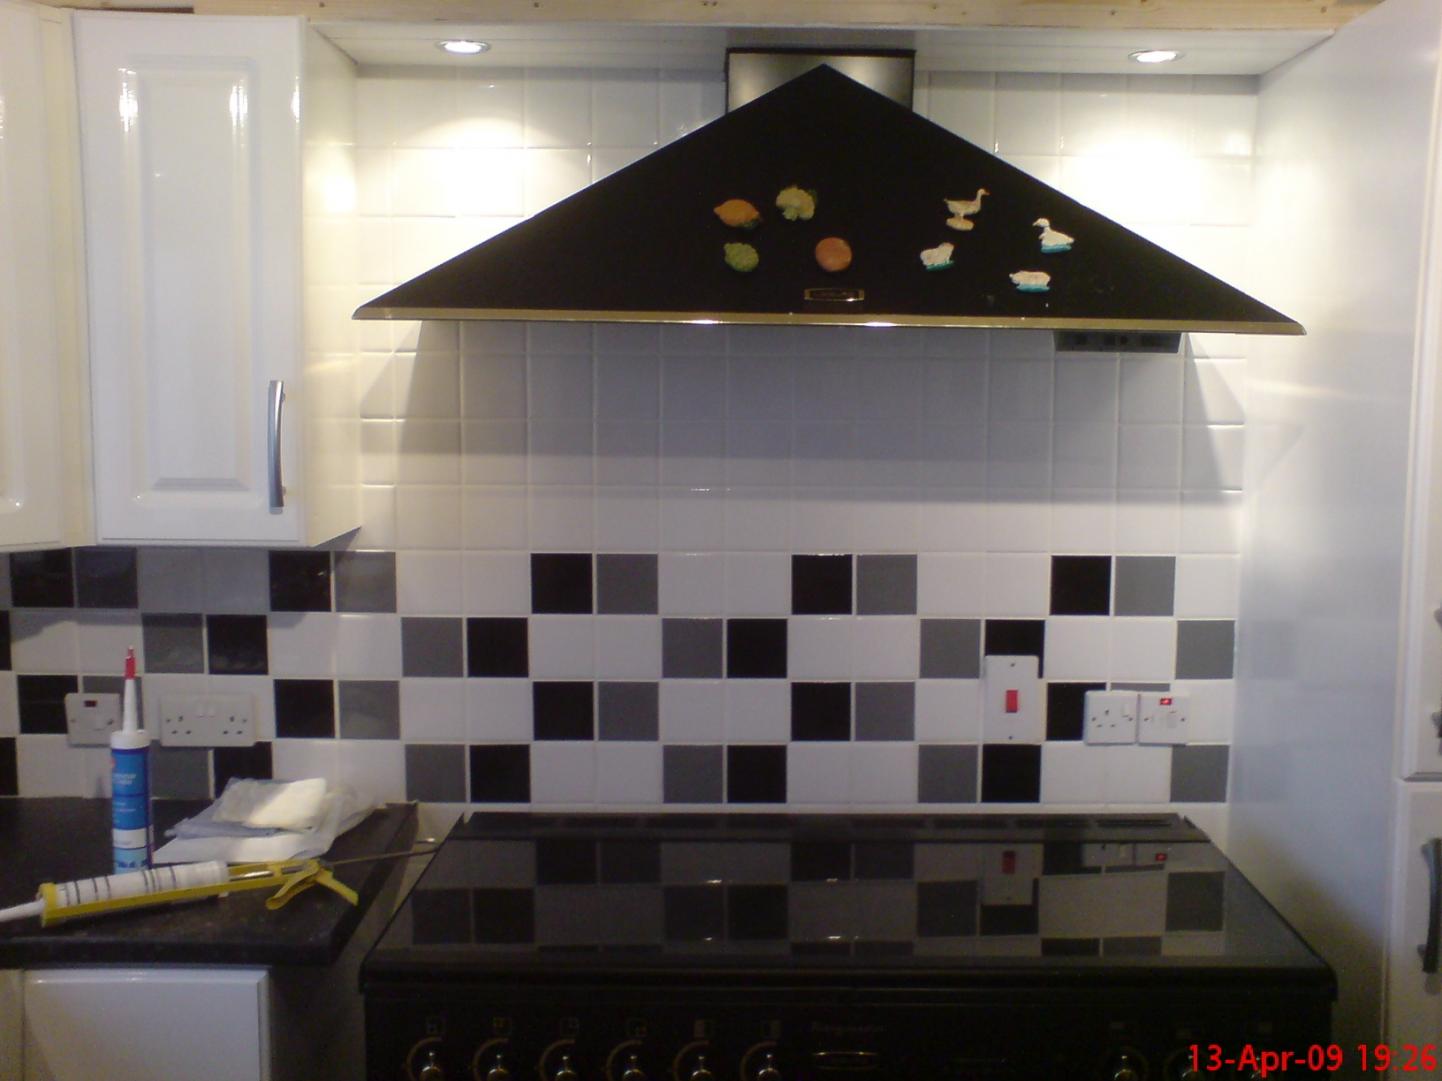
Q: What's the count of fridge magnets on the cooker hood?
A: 8